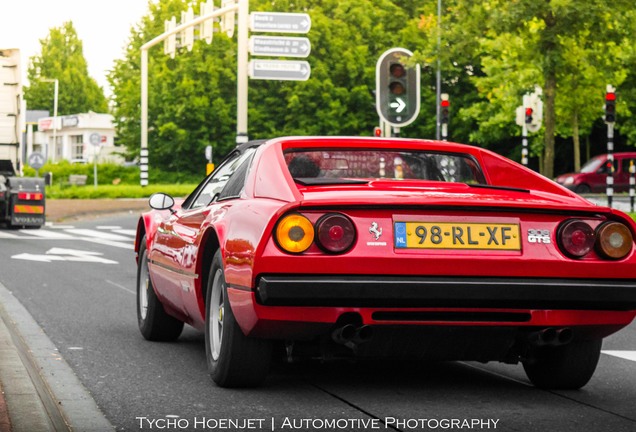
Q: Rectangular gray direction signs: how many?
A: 3